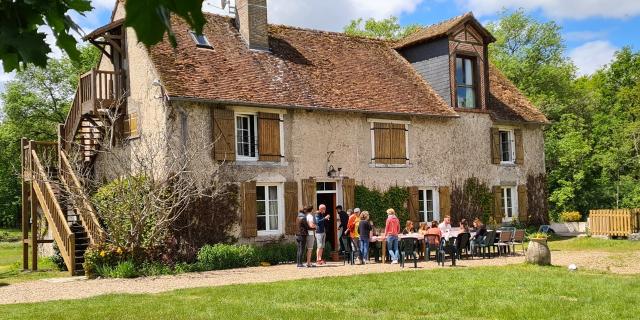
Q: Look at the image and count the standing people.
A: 8